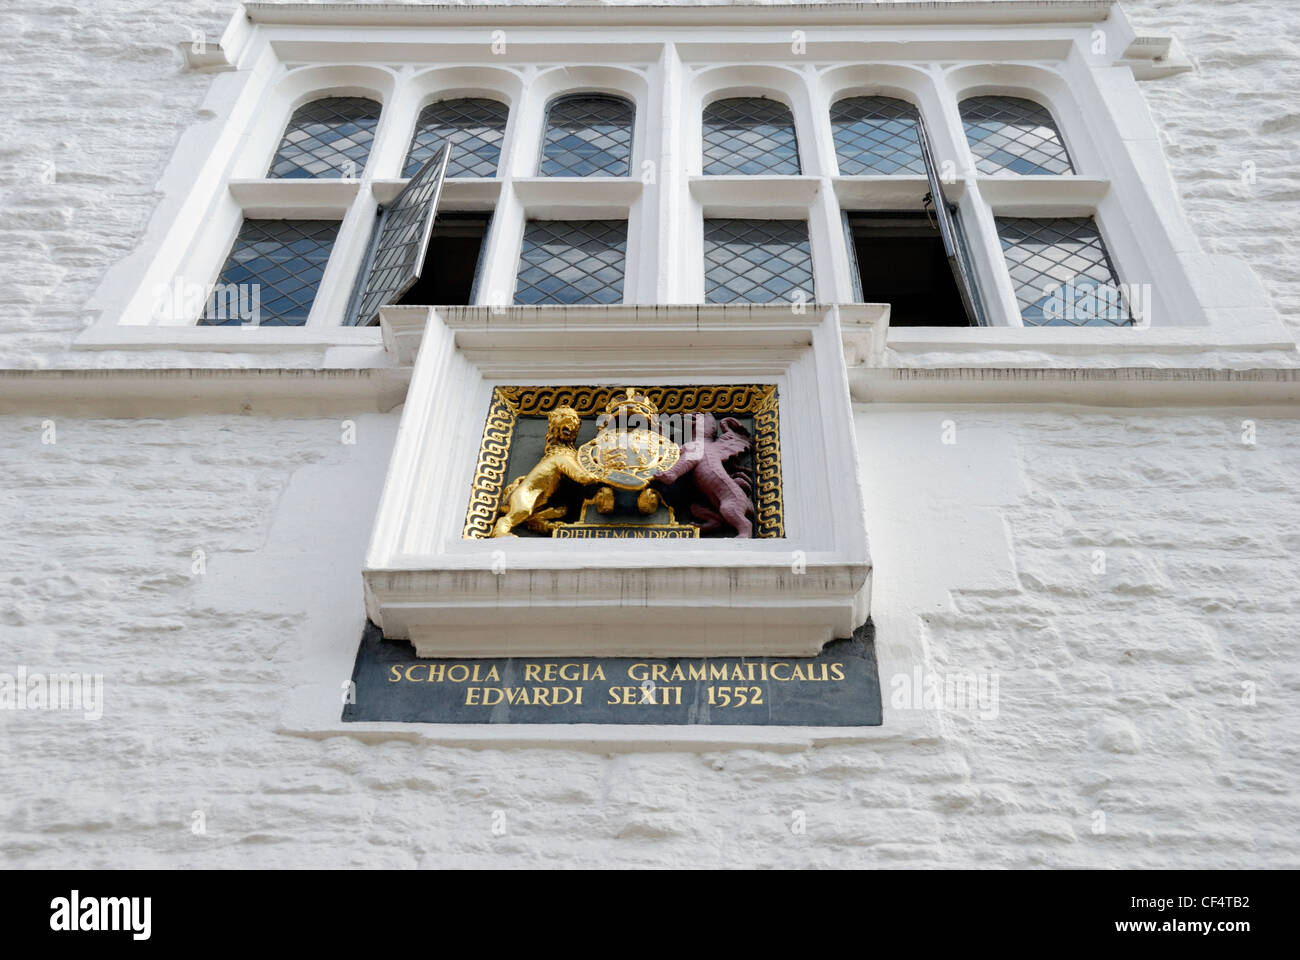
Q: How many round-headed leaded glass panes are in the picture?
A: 6